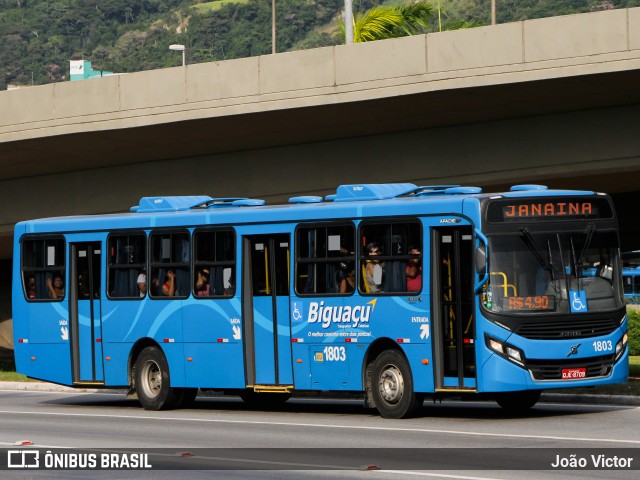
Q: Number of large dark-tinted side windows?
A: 6